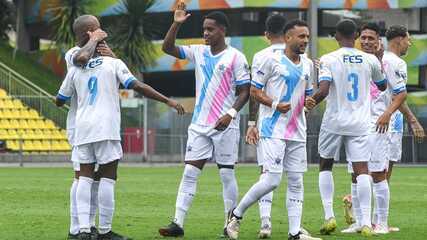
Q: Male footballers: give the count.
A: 8